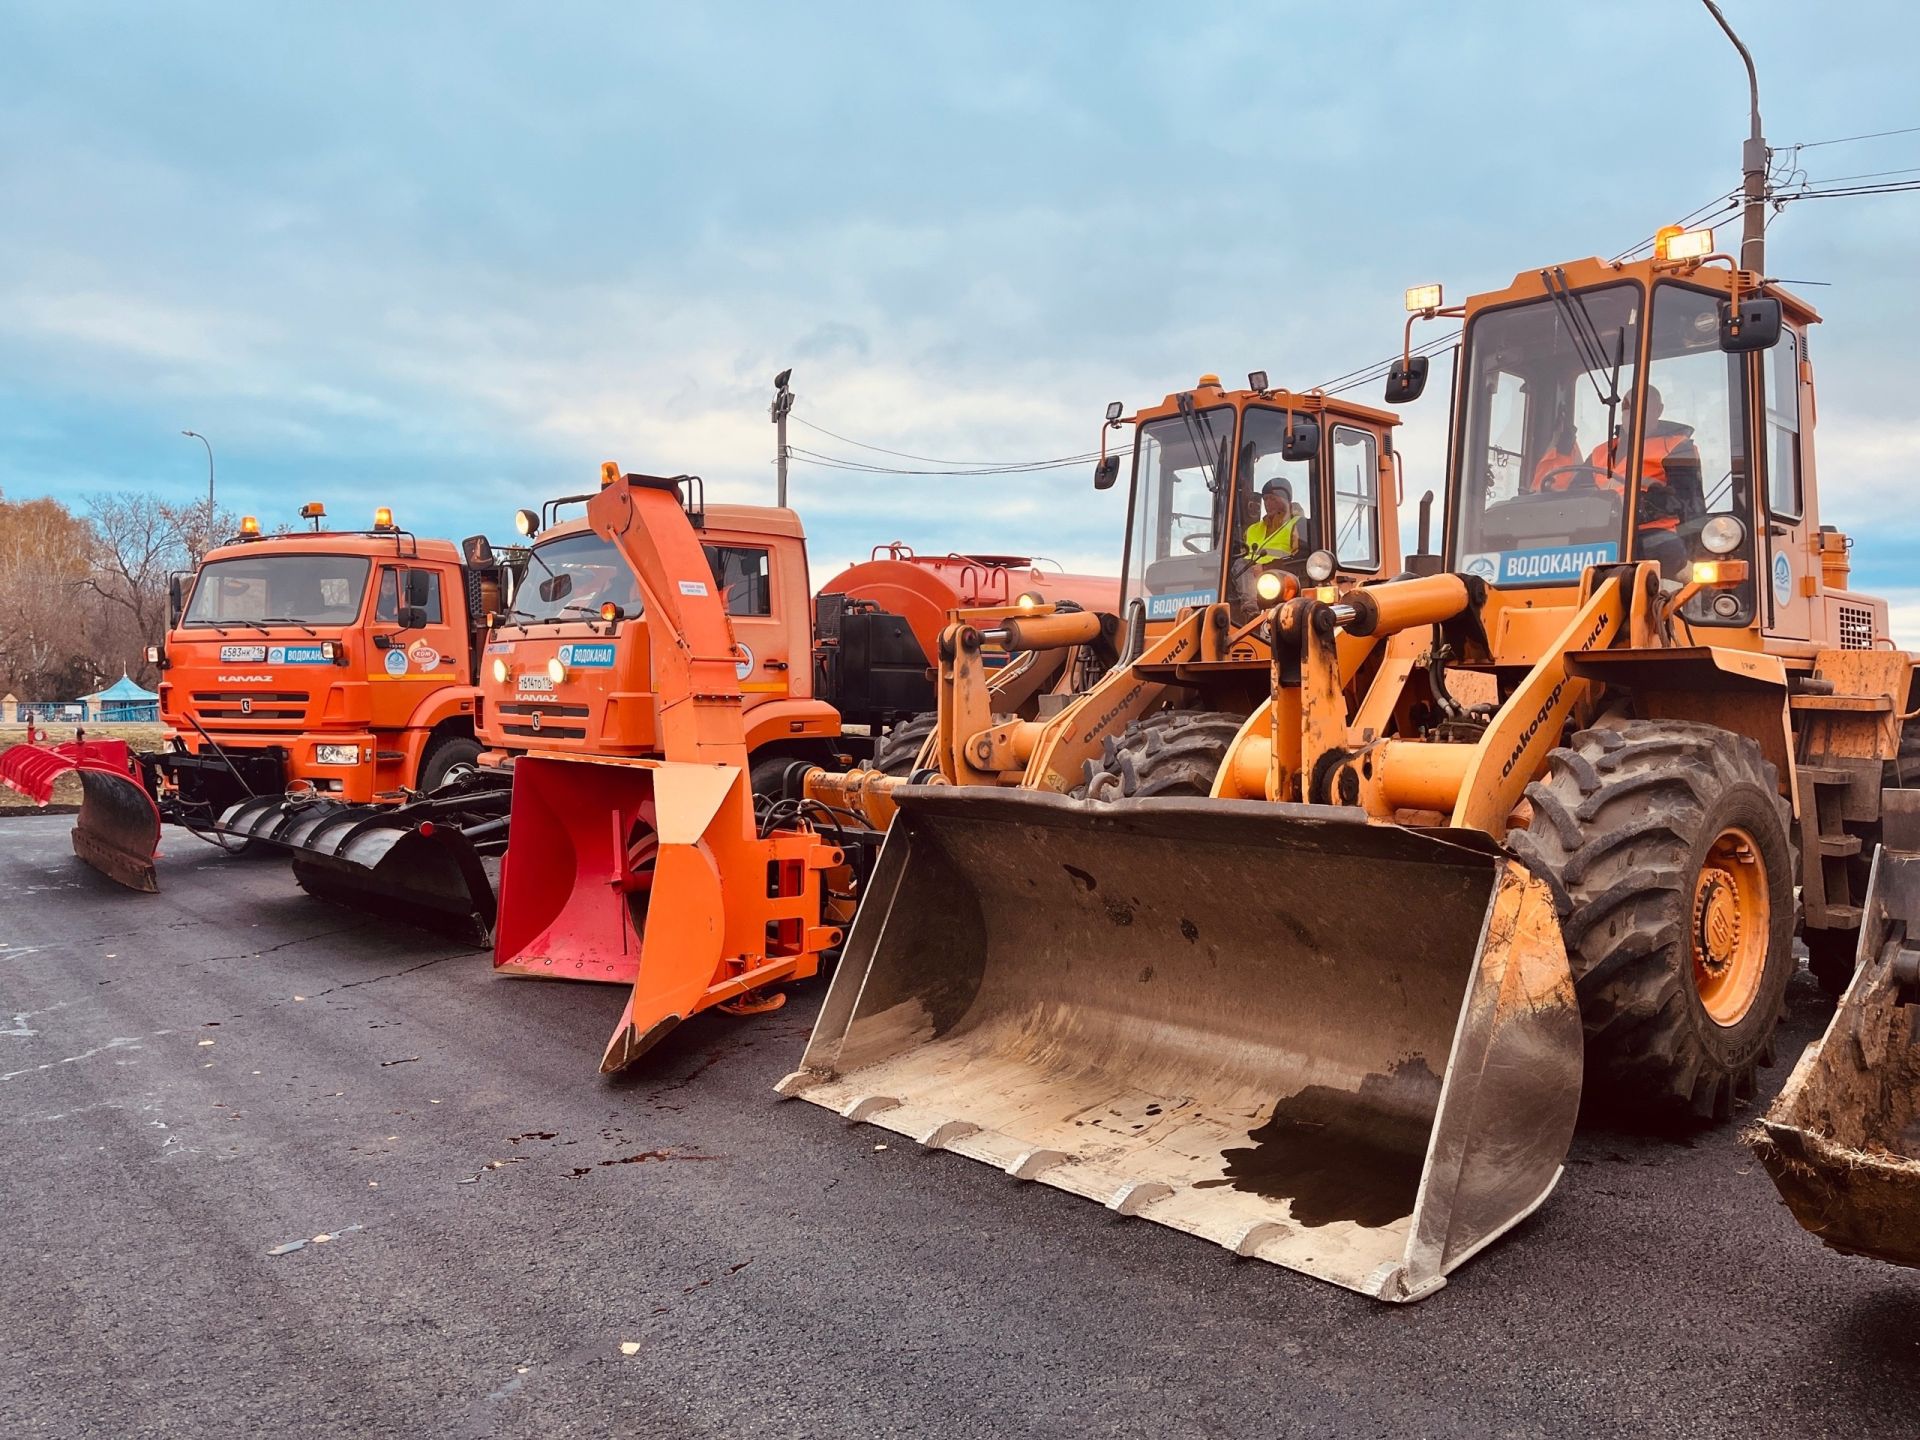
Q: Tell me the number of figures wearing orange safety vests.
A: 1